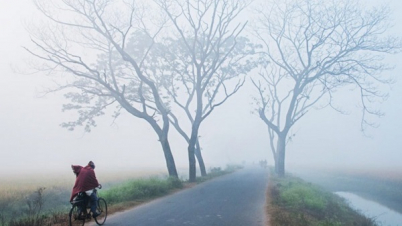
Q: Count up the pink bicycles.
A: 0